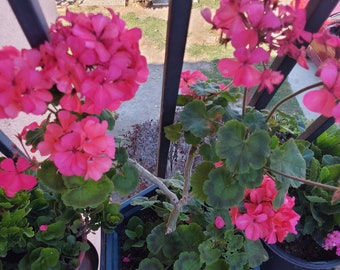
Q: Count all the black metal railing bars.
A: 5